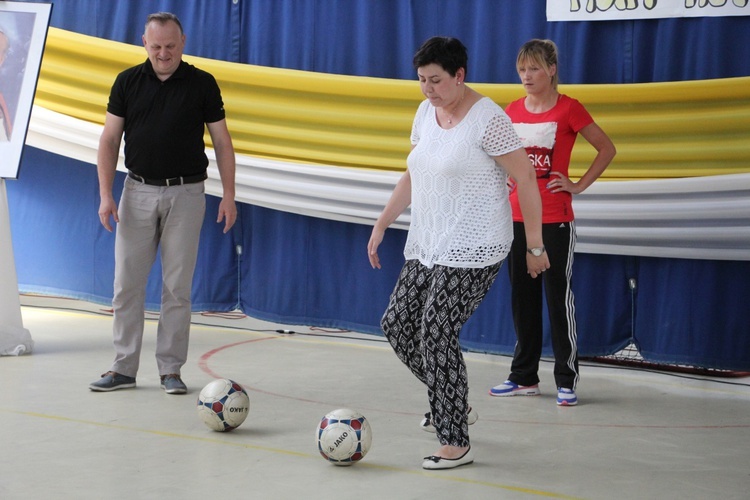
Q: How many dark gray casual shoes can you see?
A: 2